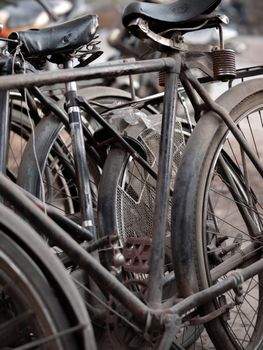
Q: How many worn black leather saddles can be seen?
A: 2